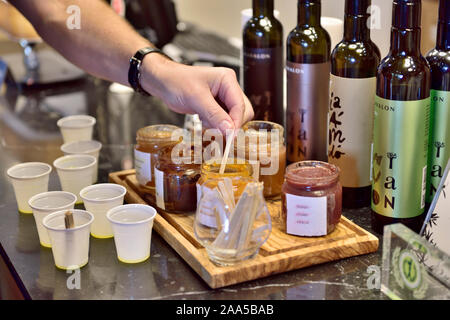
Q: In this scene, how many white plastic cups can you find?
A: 8